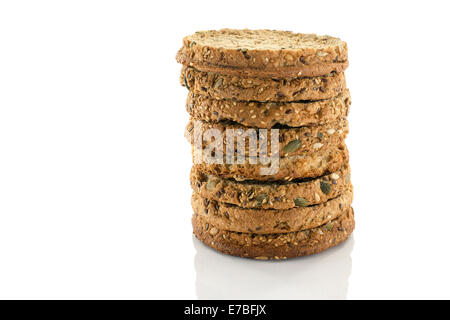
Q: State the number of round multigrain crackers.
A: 8